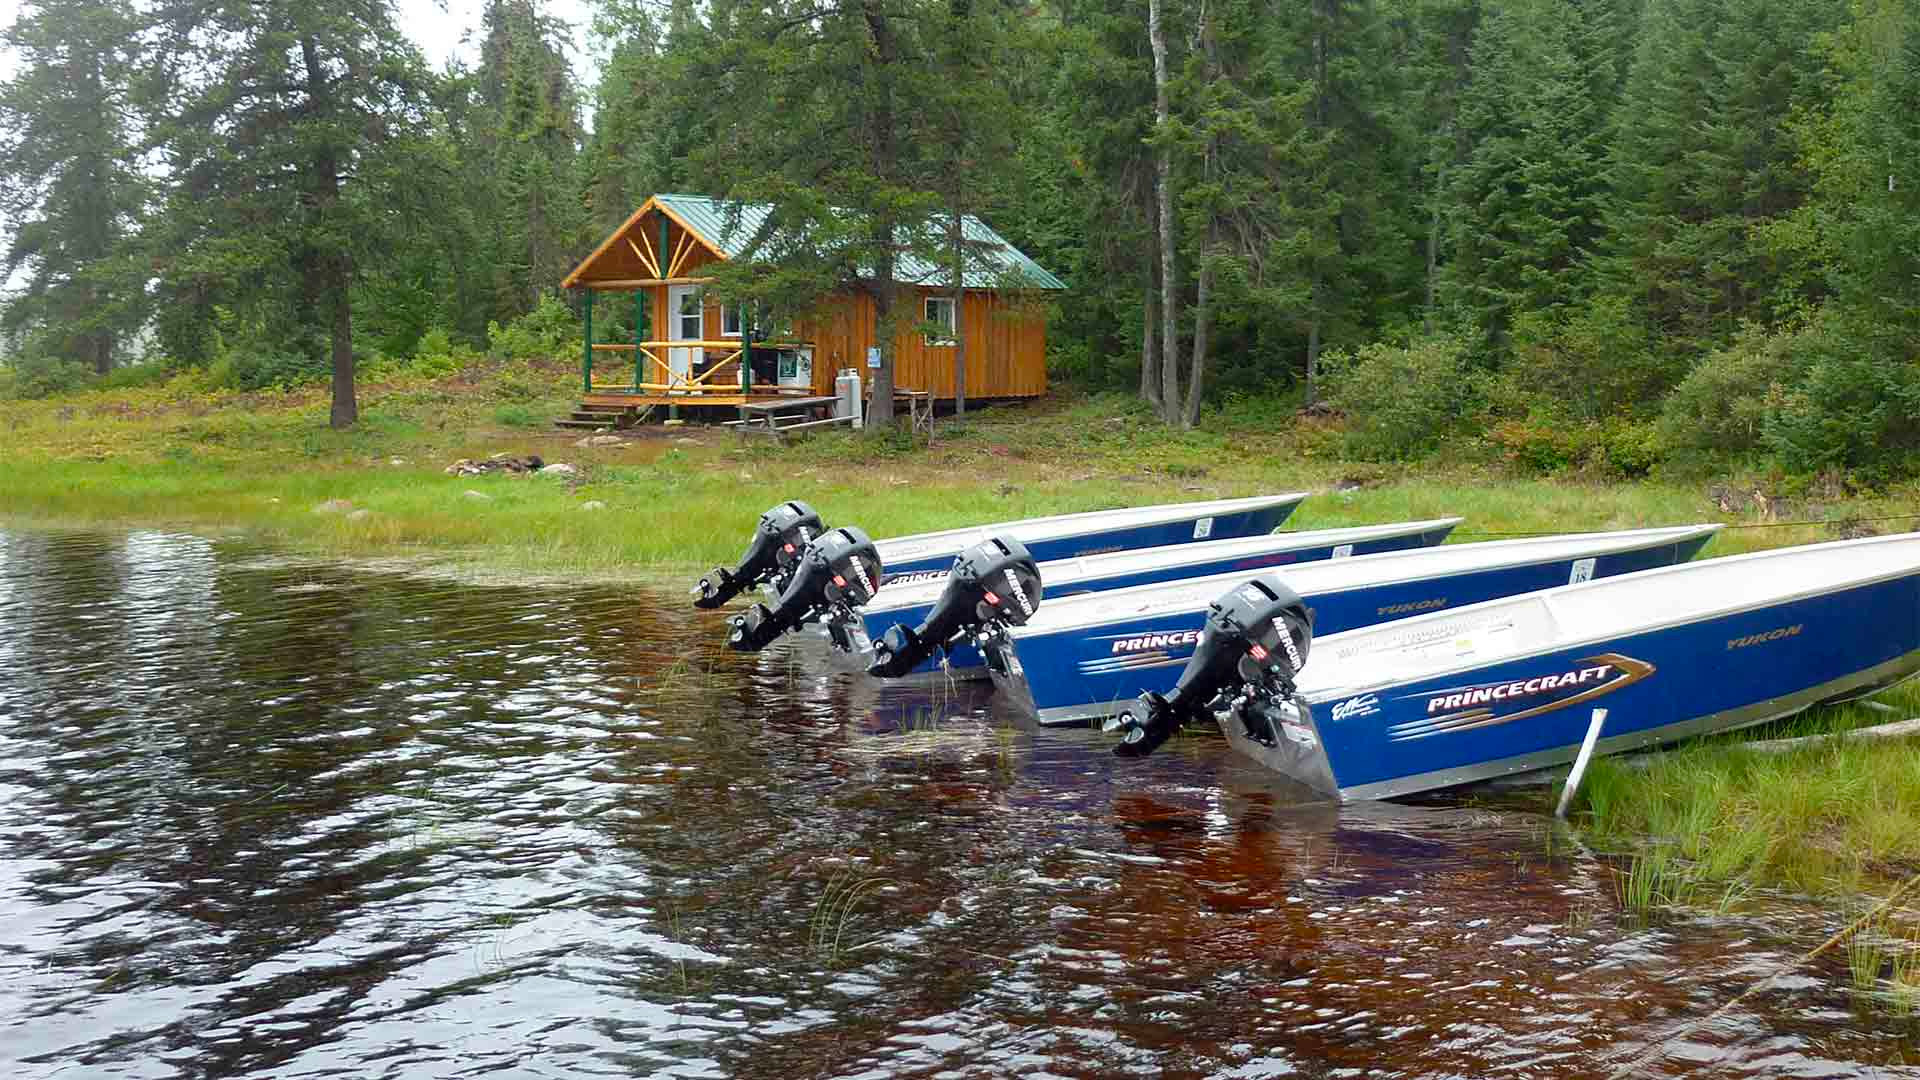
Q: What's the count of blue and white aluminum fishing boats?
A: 4